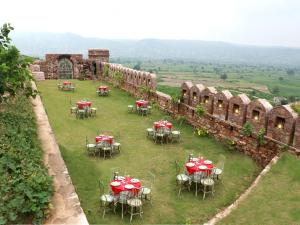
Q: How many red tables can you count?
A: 8